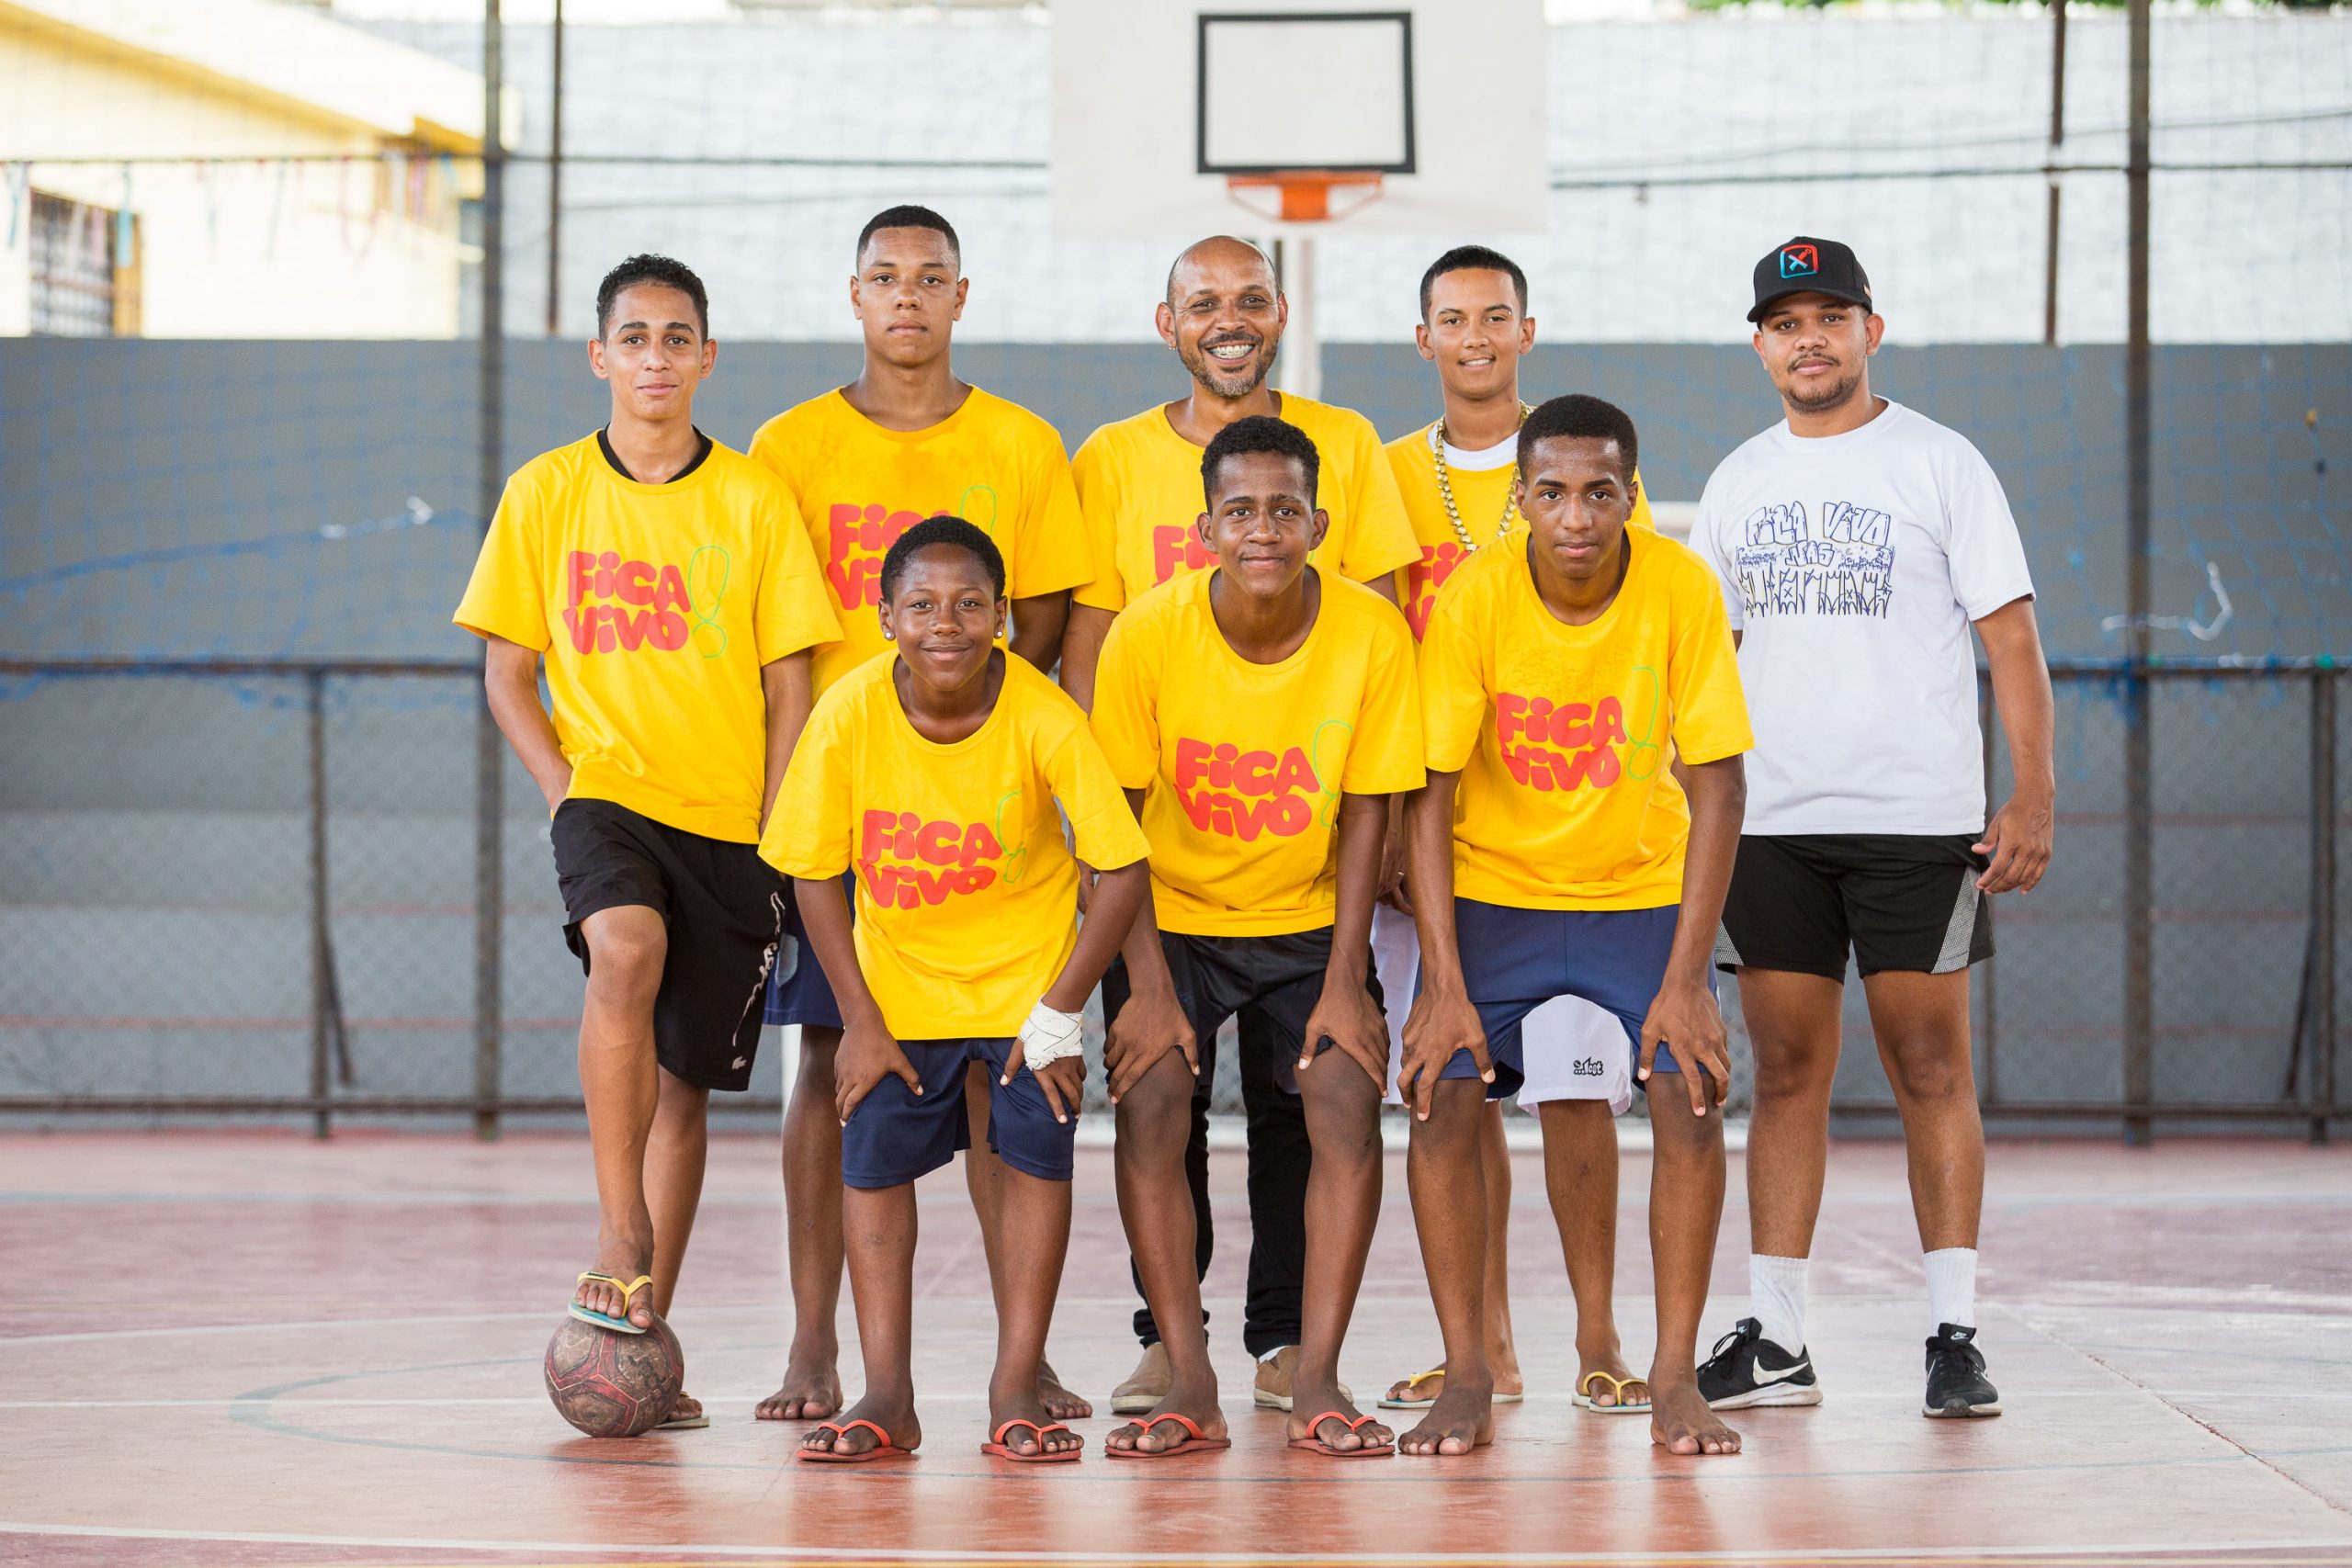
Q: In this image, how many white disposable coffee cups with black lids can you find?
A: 0